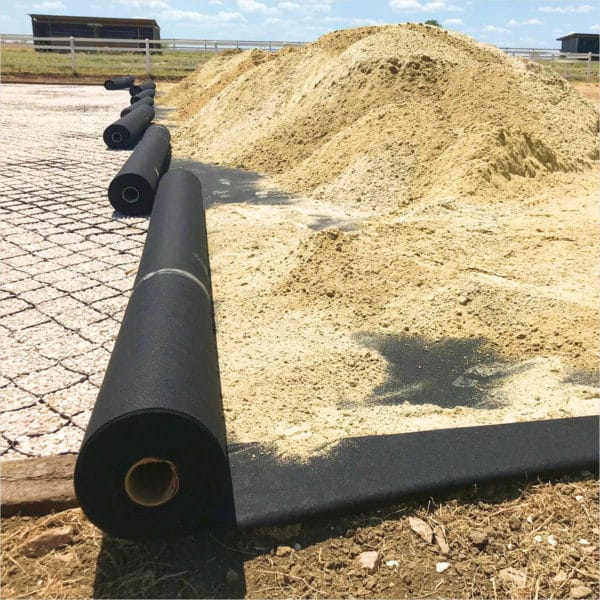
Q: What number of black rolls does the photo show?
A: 7